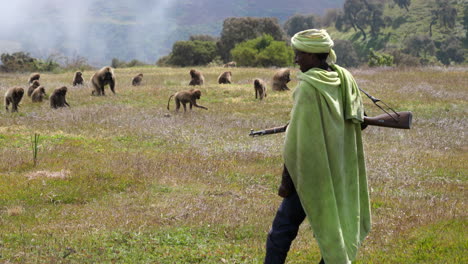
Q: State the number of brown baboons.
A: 14